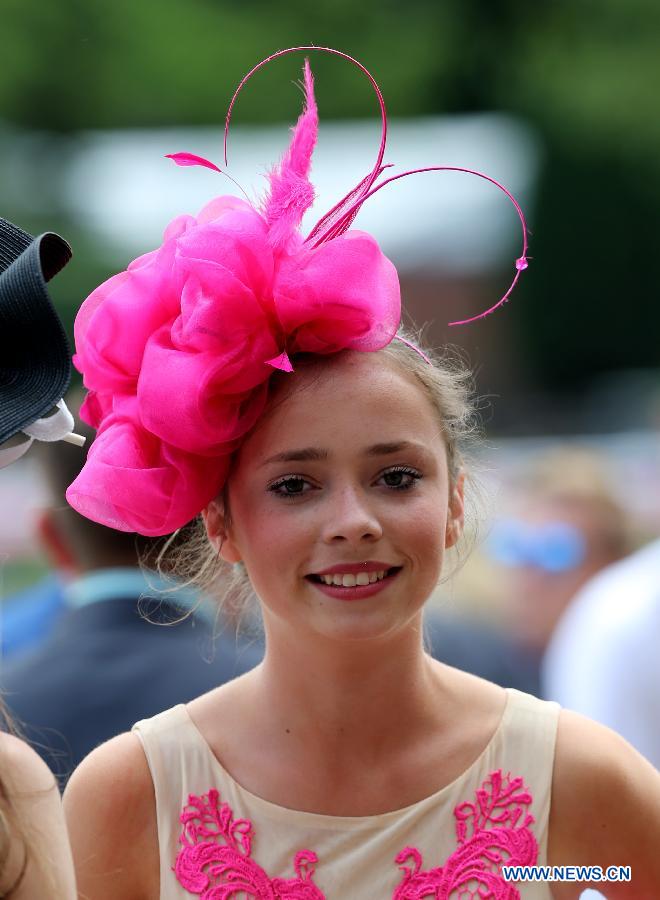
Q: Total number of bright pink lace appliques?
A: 2